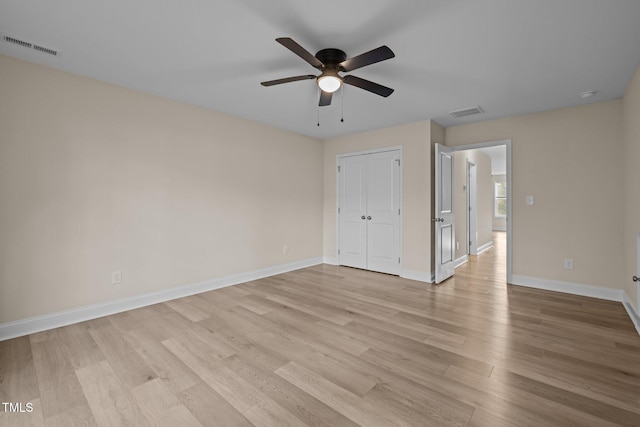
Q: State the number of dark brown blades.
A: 5